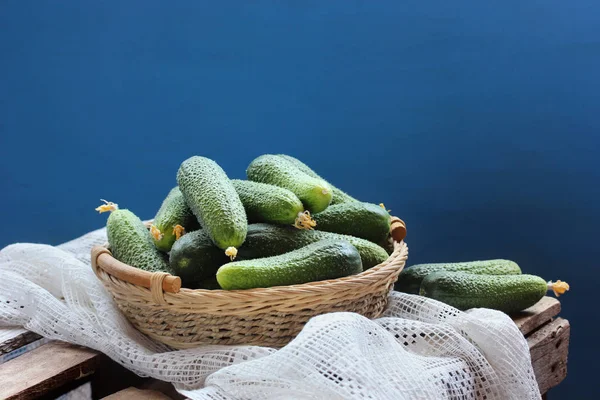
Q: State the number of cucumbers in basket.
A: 10